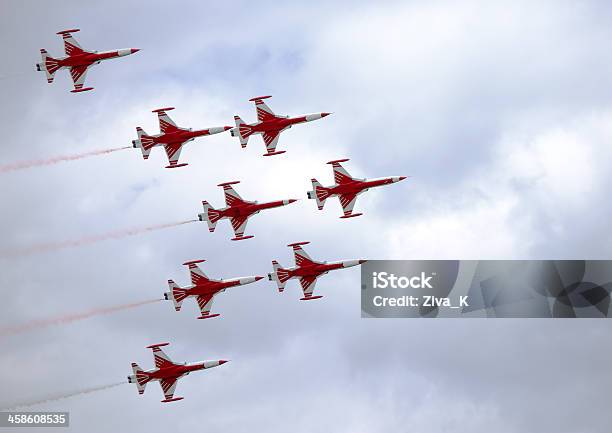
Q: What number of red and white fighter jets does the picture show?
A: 8